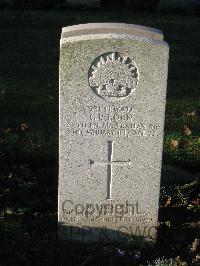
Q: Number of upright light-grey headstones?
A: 1